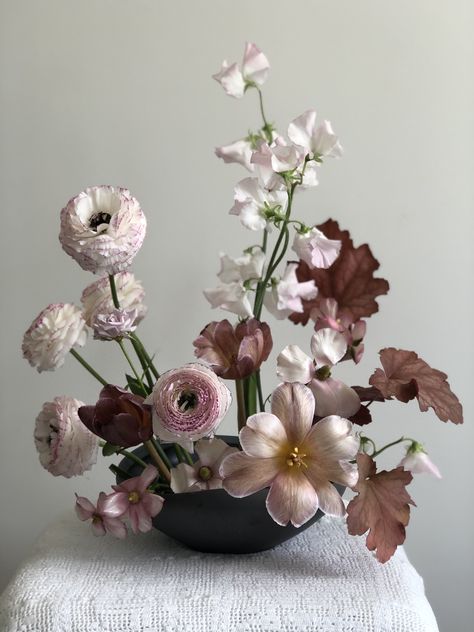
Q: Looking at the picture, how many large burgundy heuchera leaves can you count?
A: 3